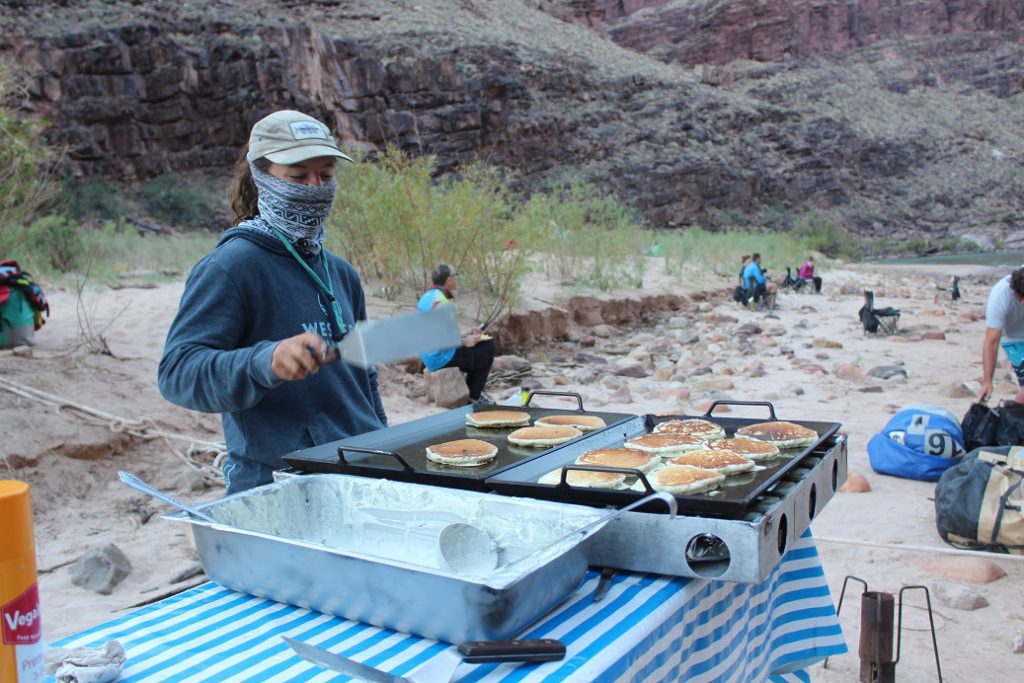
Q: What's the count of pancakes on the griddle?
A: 12